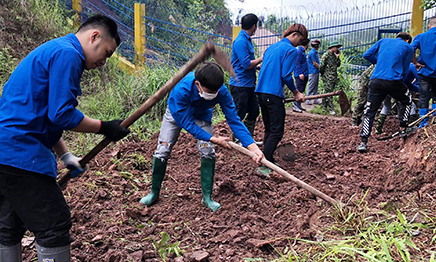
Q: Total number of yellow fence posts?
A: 4